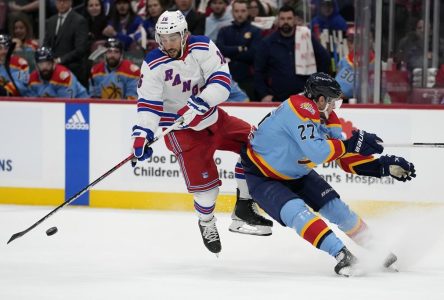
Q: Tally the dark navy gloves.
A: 2